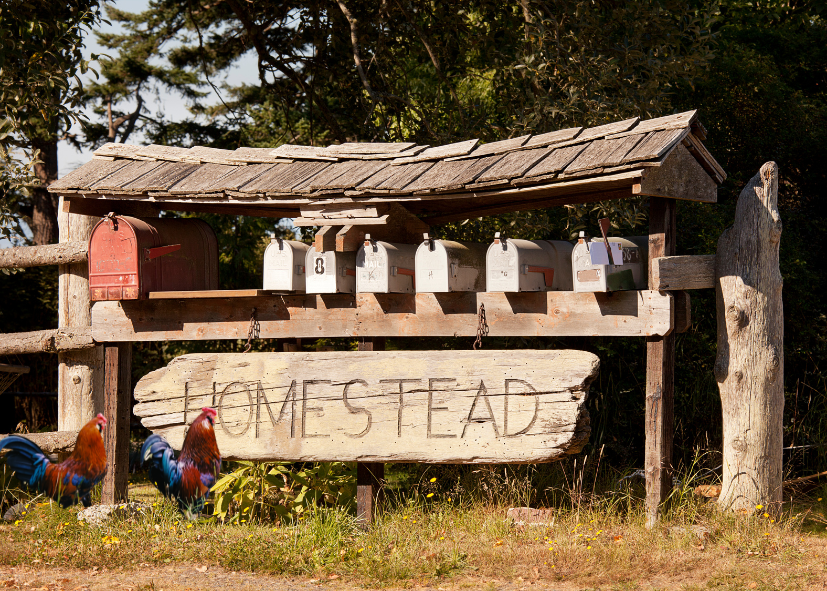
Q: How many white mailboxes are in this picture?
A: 6